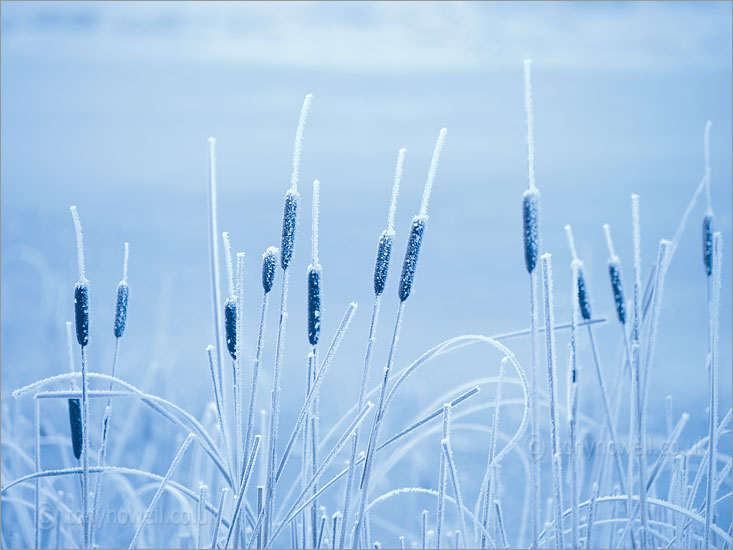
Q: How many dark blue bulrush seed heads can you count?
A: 13